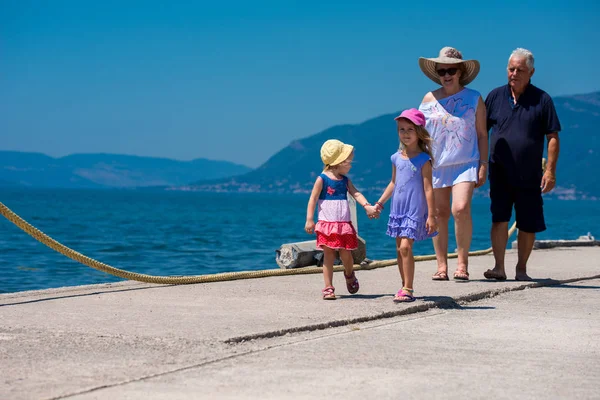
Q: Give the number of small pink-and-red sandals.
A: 2